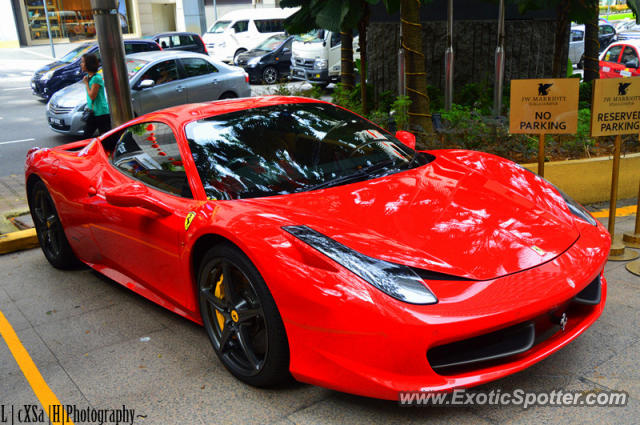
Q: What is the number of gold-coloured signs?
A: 2